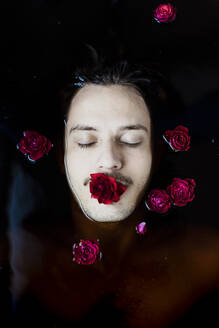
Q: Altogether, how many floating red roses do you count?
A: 6